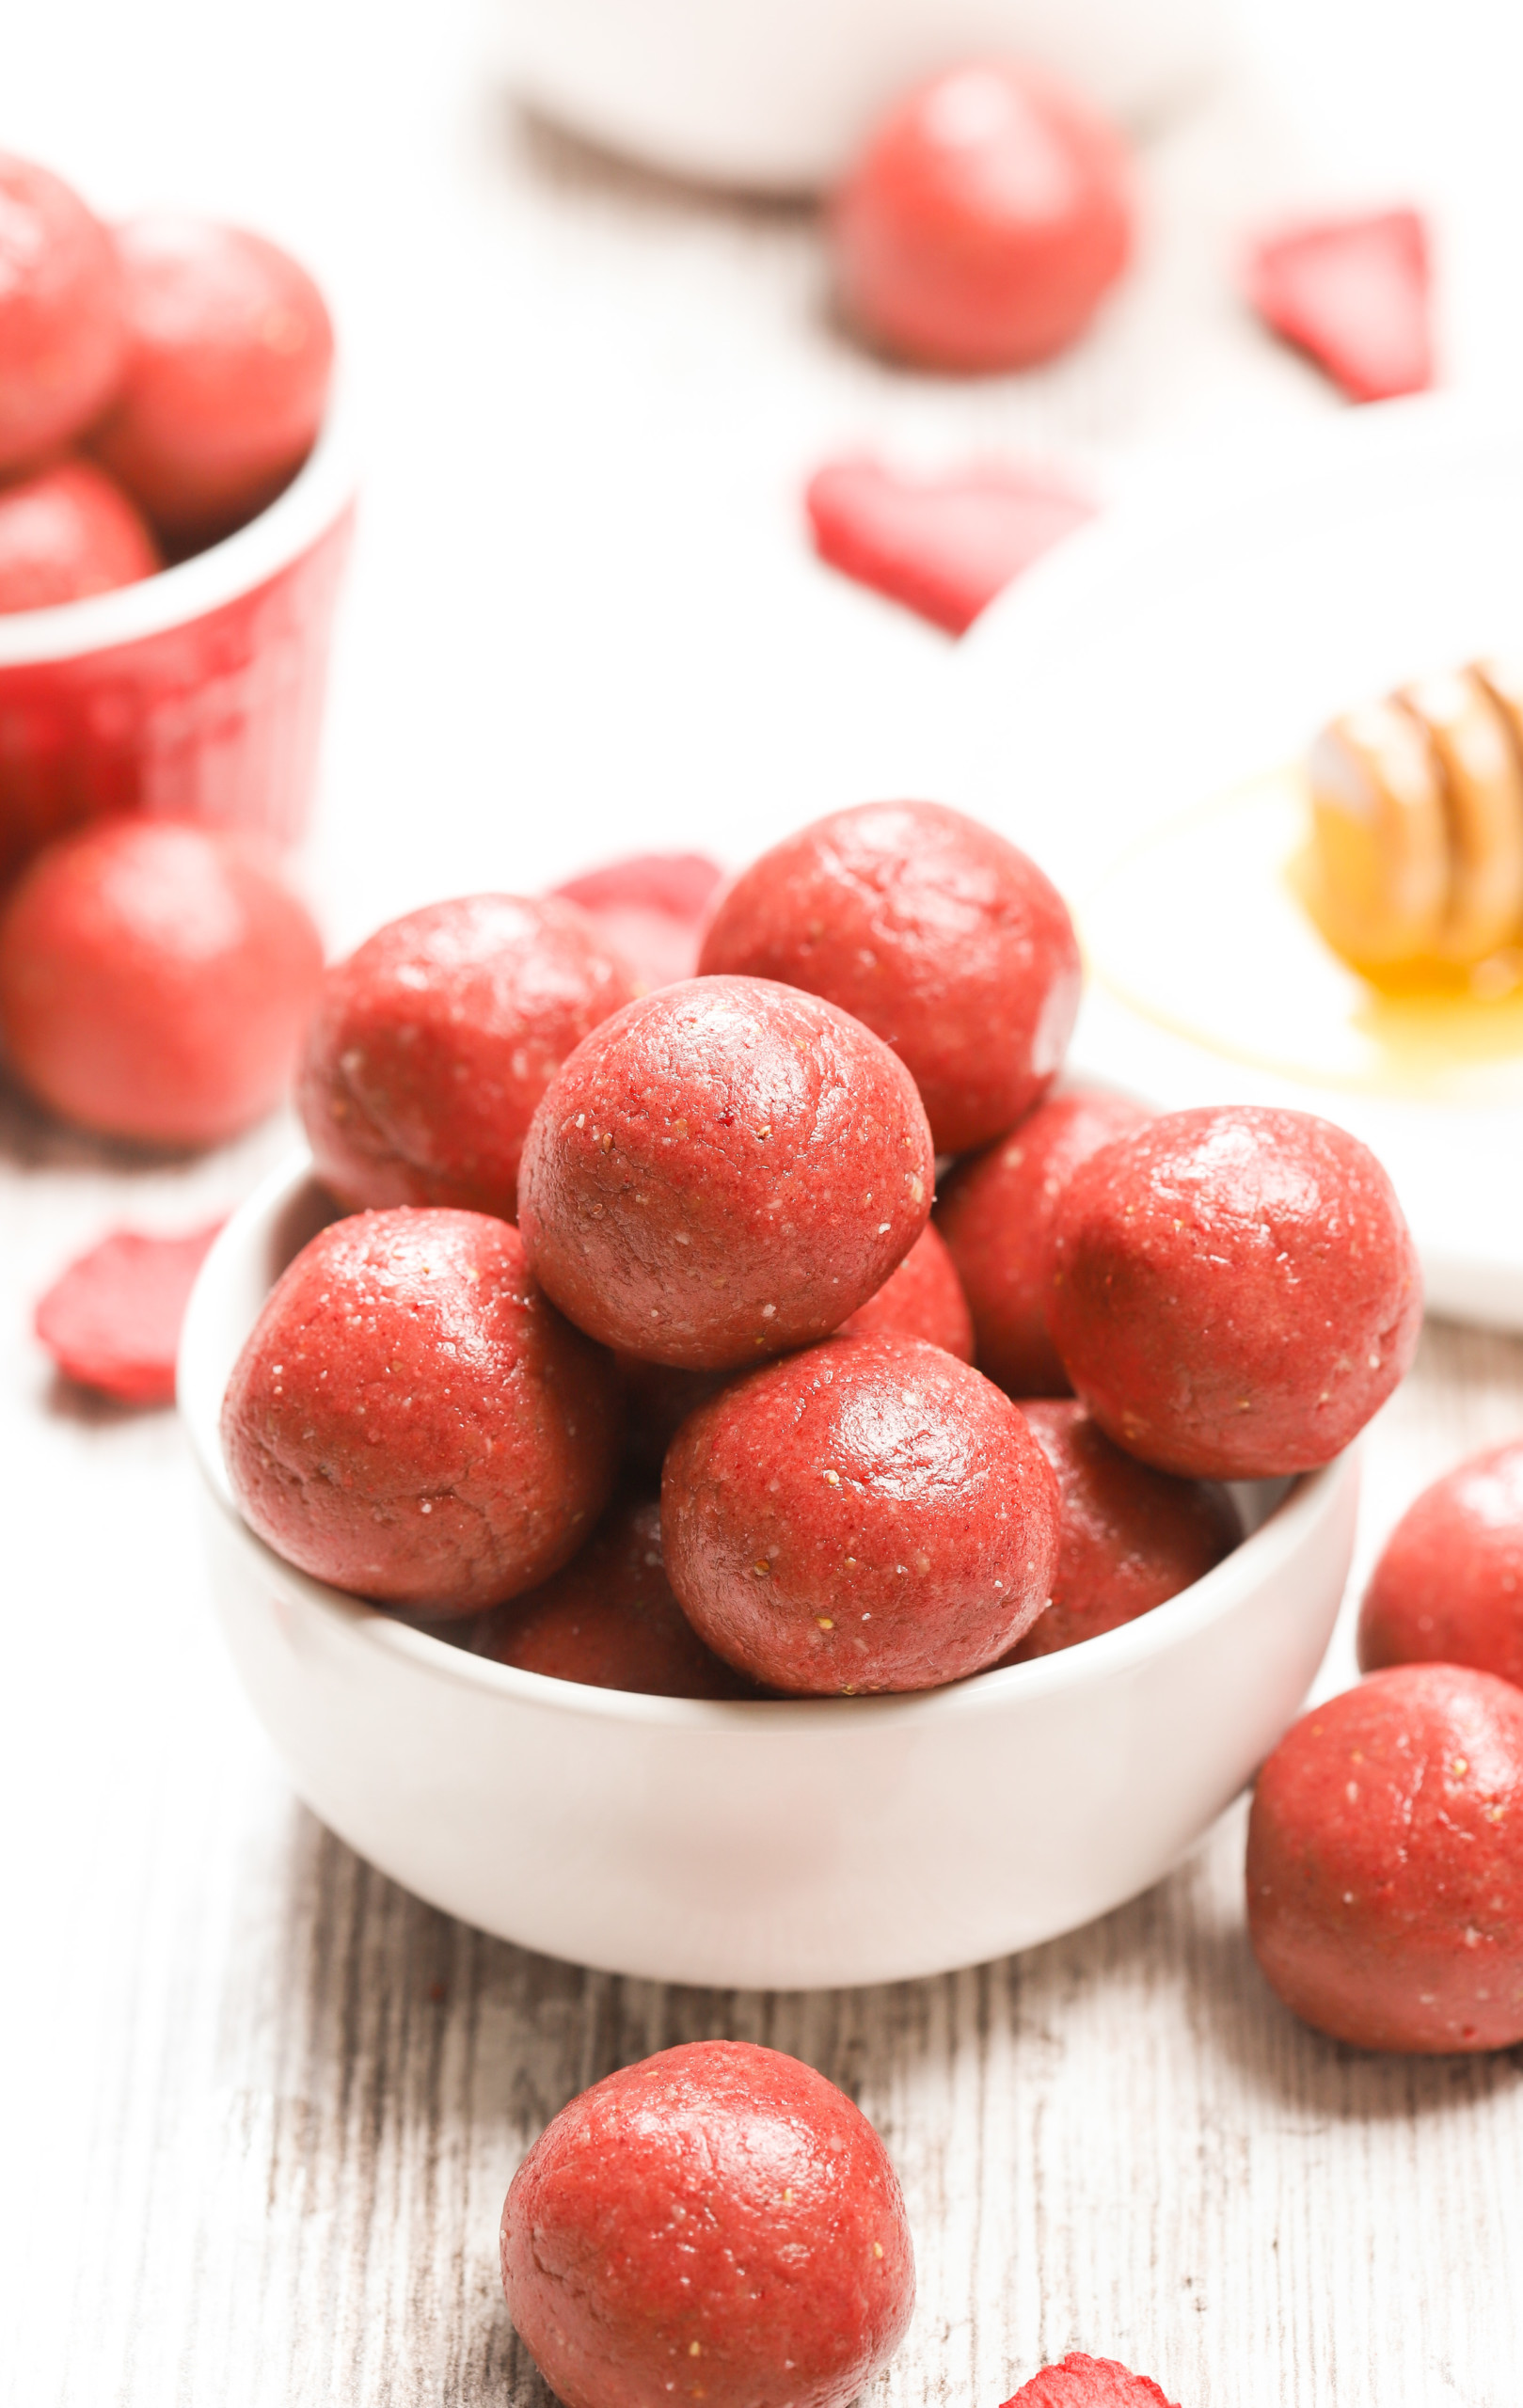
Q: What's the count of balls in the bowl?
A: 10